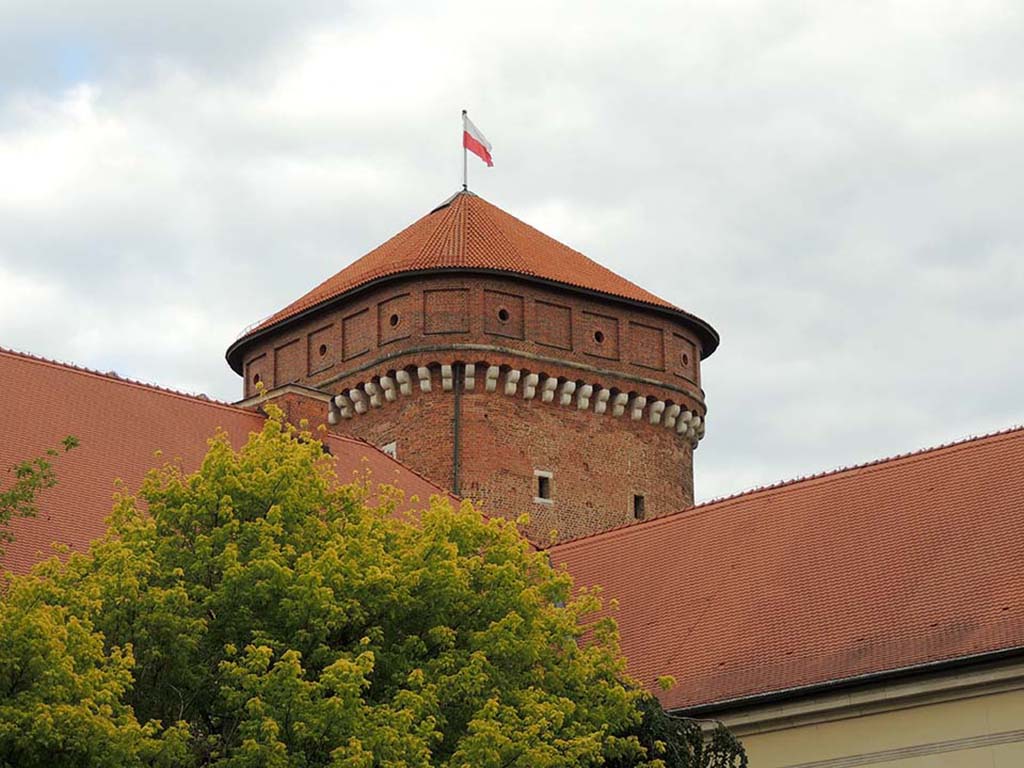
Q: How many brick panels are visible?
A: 11